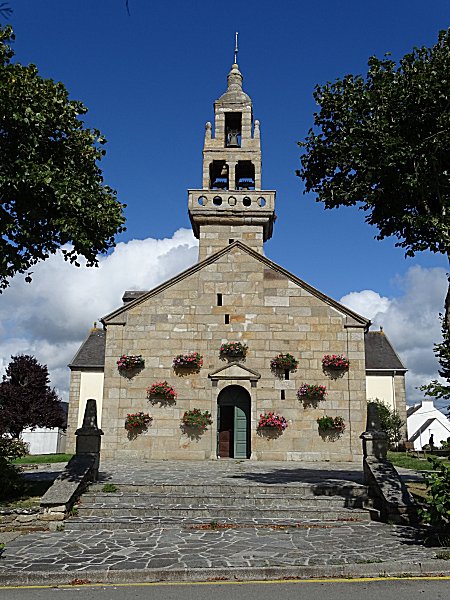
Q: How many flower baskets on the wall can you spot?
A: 11